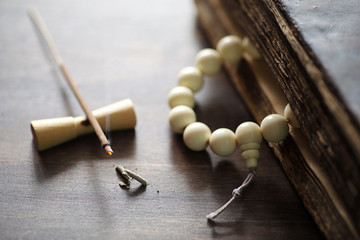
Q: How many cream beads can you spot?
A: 11